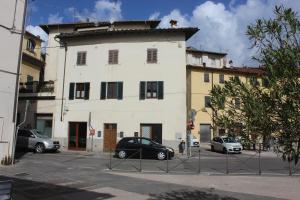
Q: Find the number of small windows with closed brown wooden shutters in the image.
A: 3